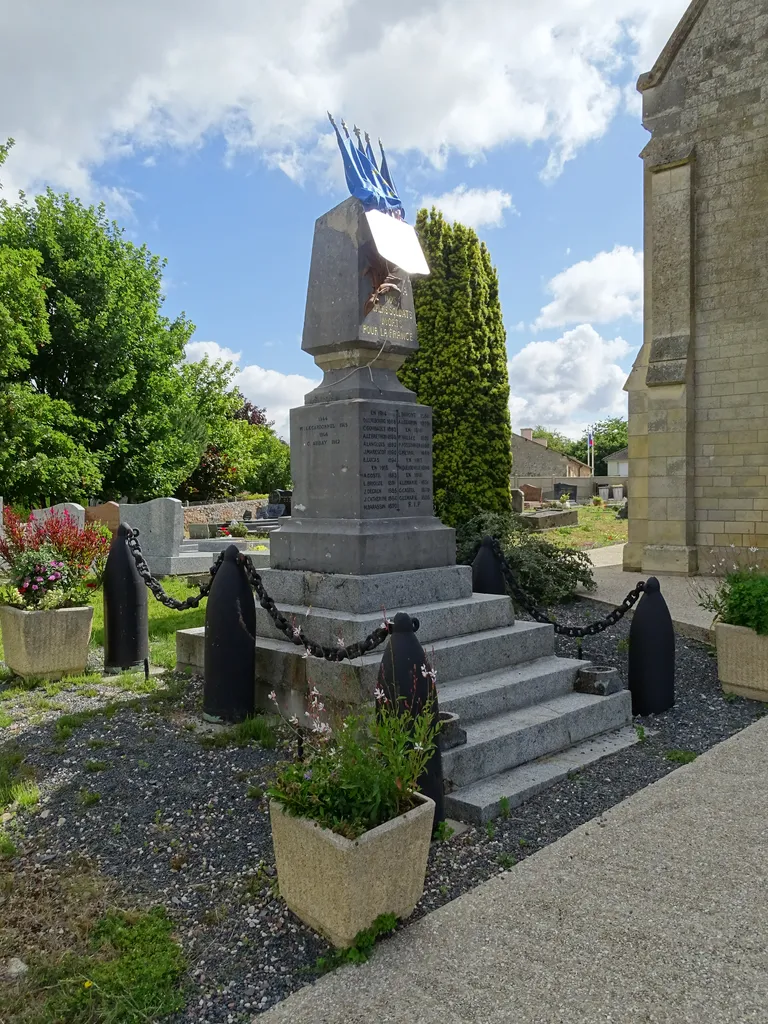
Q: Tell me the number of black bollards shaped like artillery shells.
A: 5